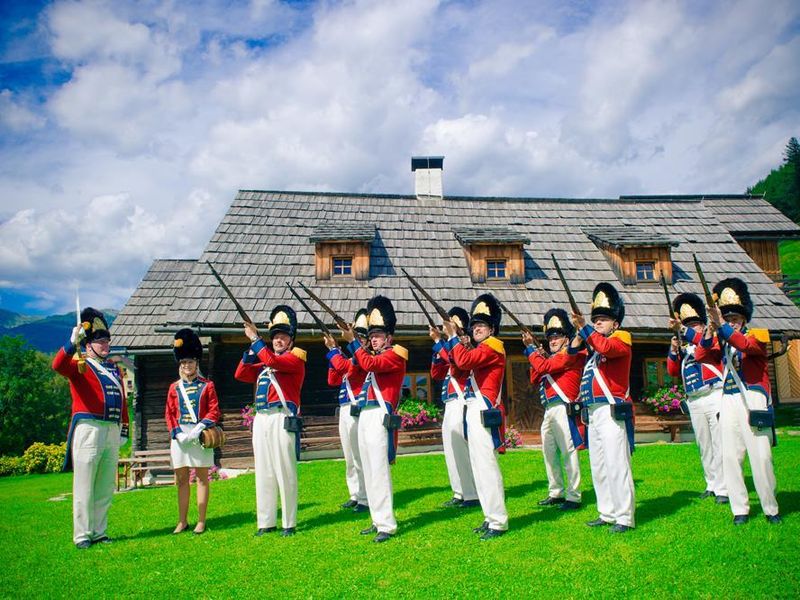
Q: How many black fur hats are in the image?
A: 11